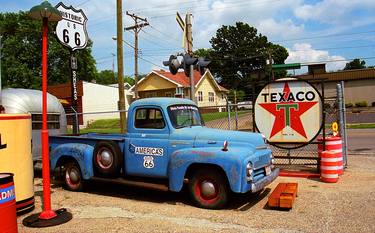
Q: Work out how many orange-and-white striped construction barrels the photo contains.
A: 2